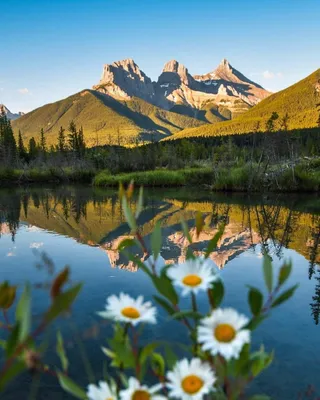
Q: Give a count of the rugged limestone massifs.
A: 3